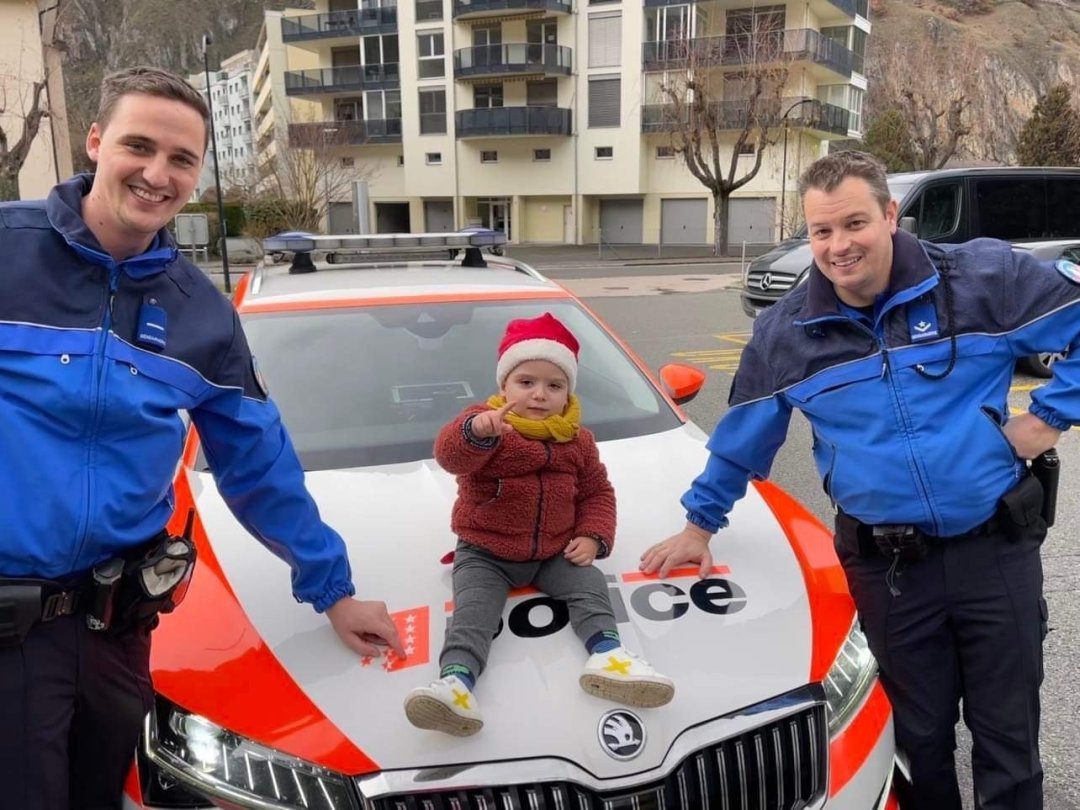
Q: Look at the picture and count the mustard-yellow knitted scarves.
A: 1